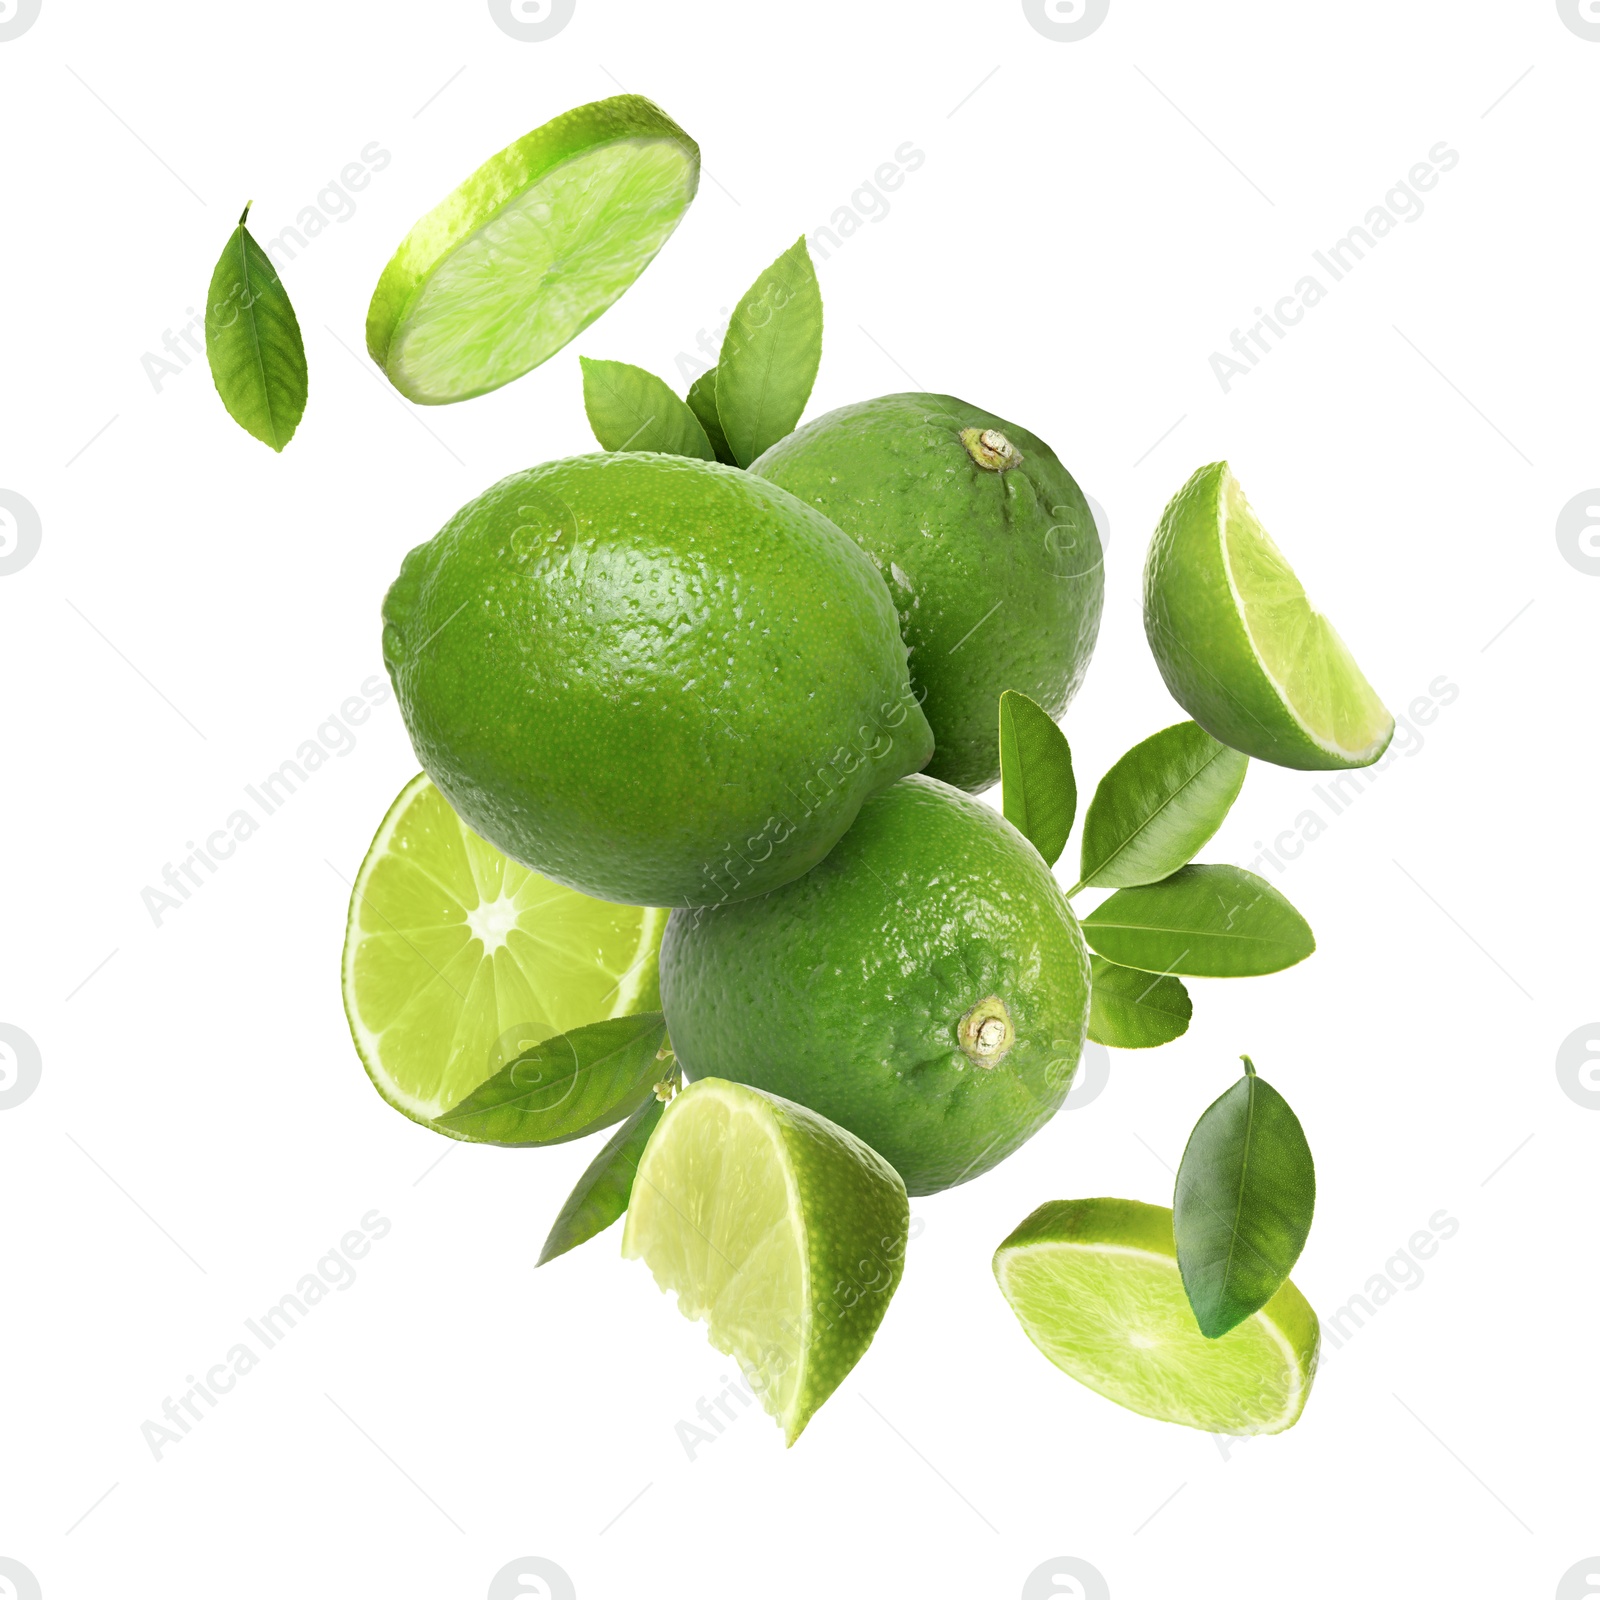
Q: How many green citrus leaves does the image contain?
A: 11